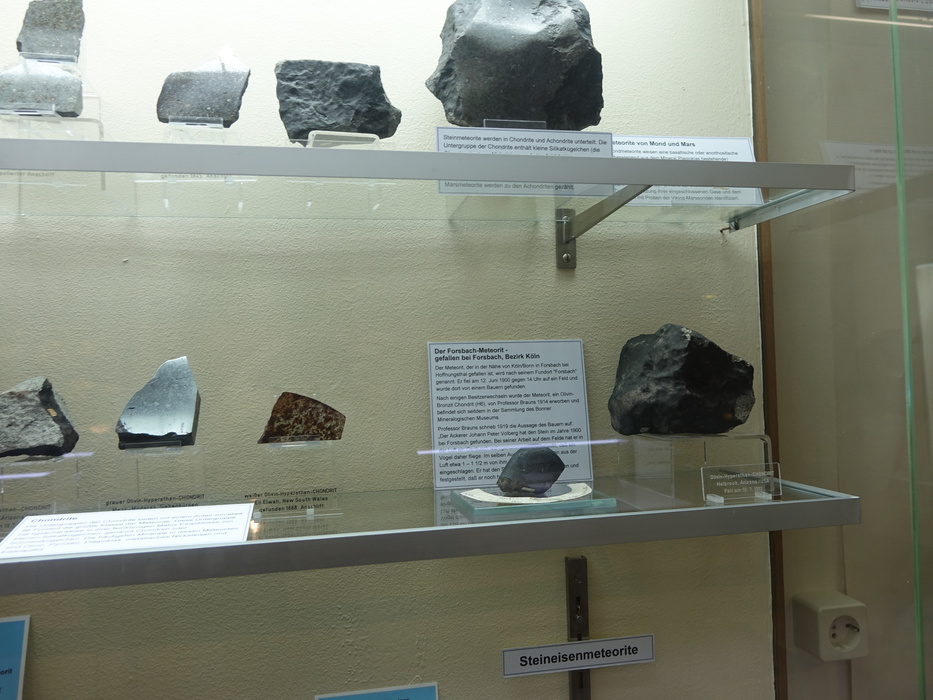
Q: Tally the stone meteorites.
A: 10